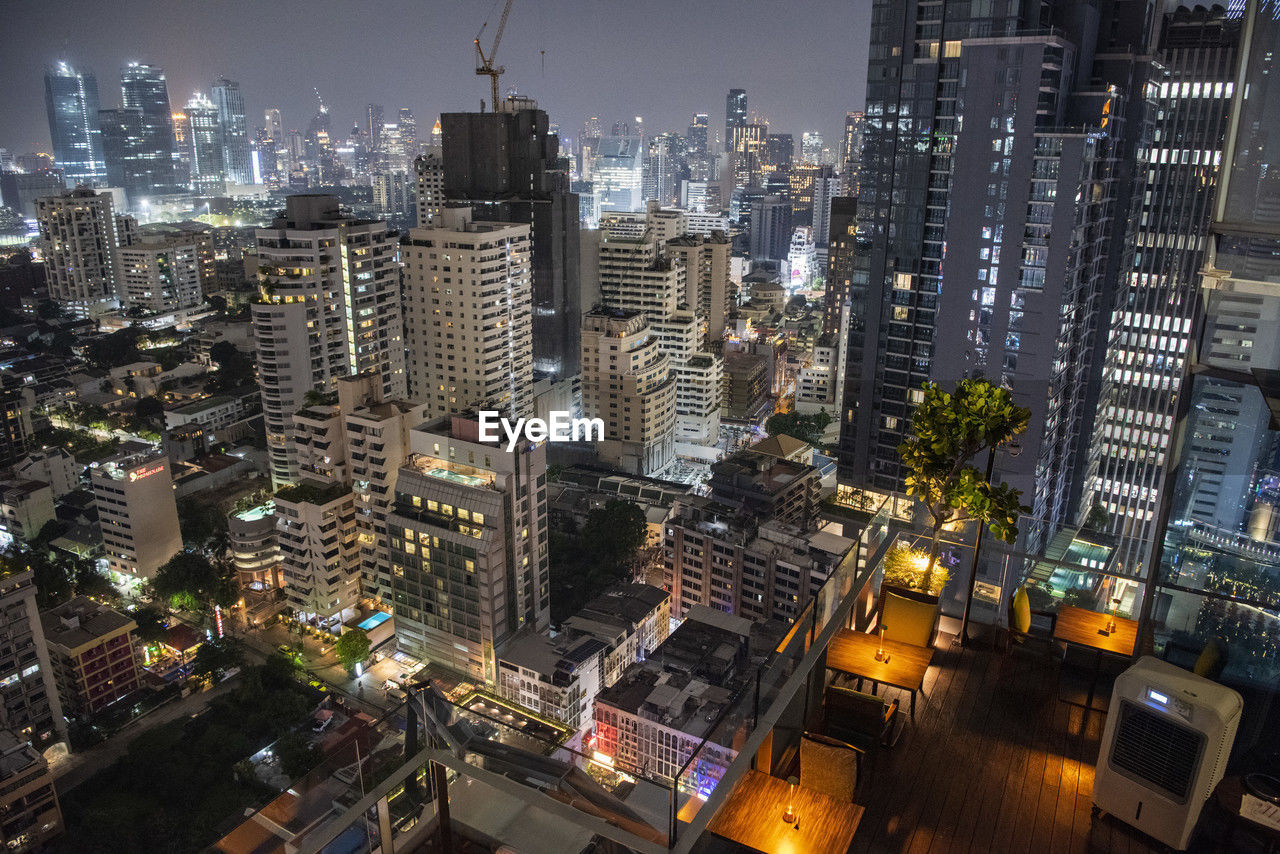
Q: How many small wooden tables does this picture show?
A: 3